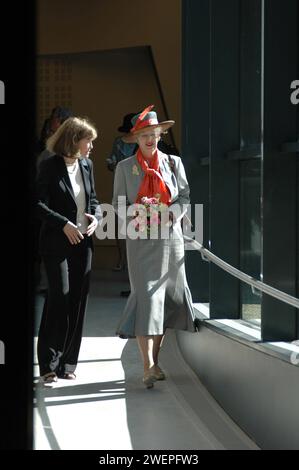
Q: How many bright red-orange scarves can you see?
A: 1